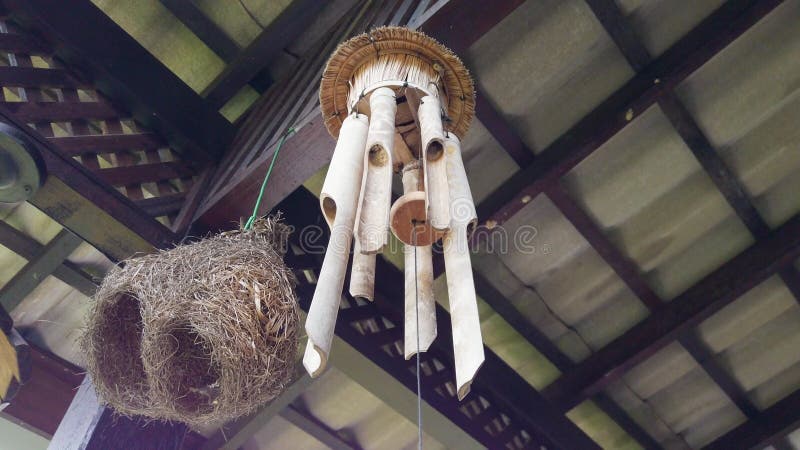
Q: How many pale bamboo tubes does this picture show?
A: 6